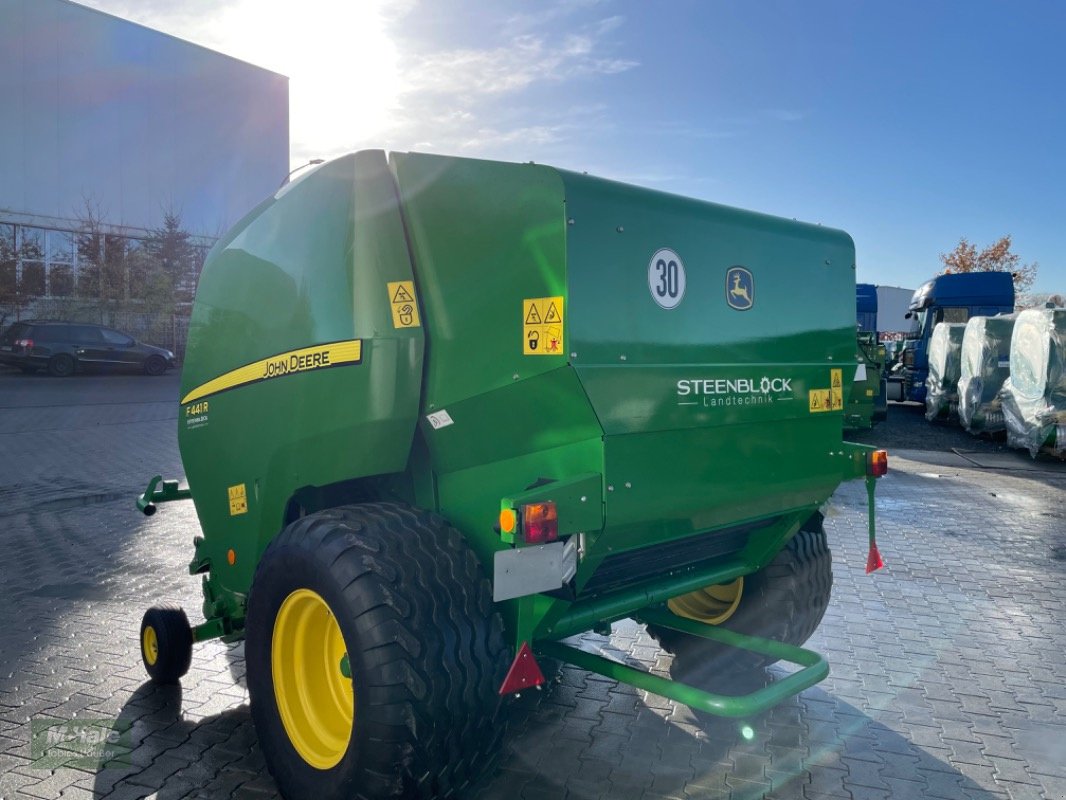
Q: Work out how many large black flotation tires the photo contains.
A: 2